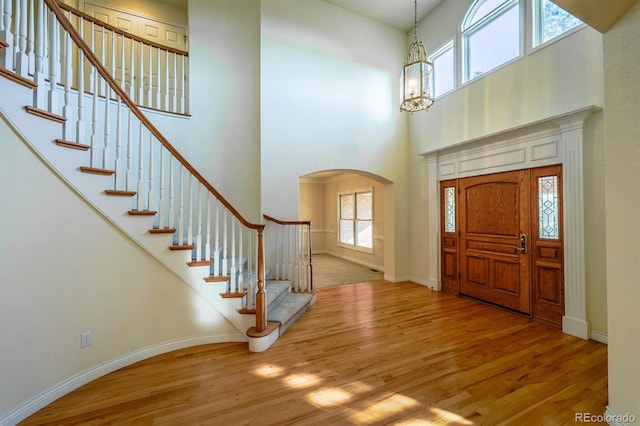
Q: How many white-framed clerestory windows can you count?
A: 3